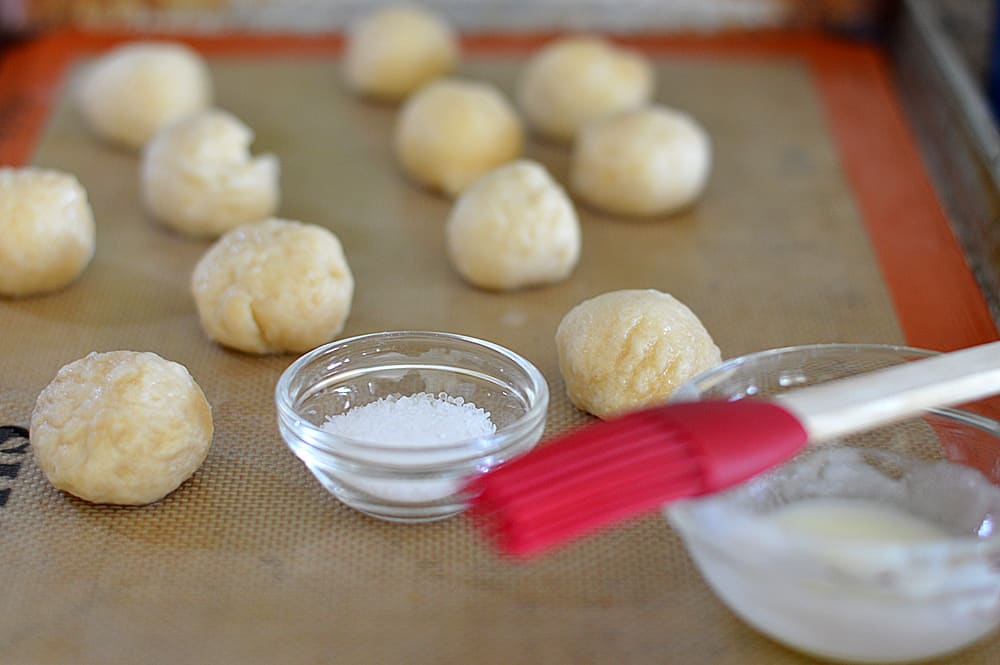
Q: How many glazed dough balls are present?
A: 11